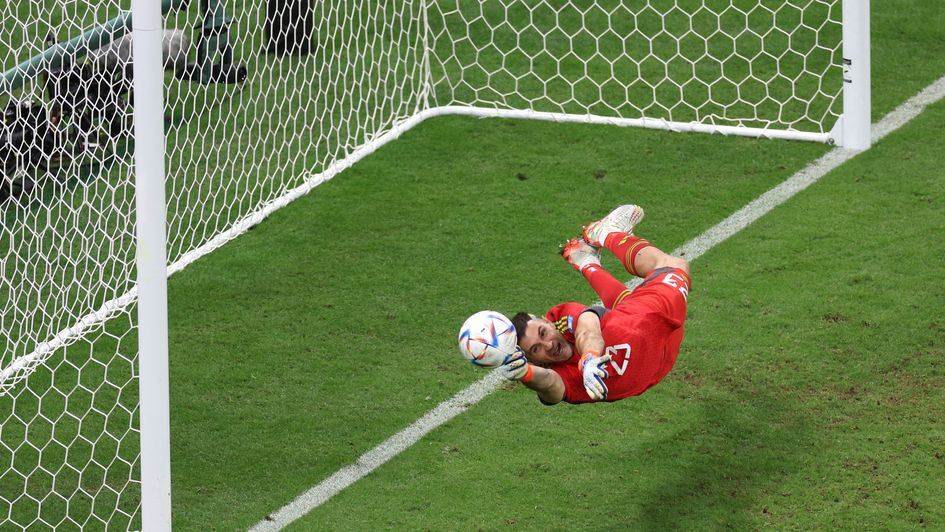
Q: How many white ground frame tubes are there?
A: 2